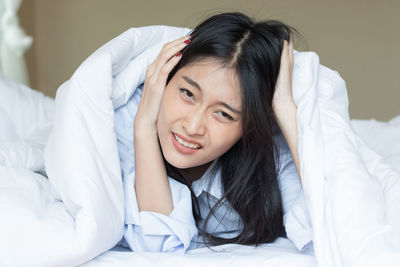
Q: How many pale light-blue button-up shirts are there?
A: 1